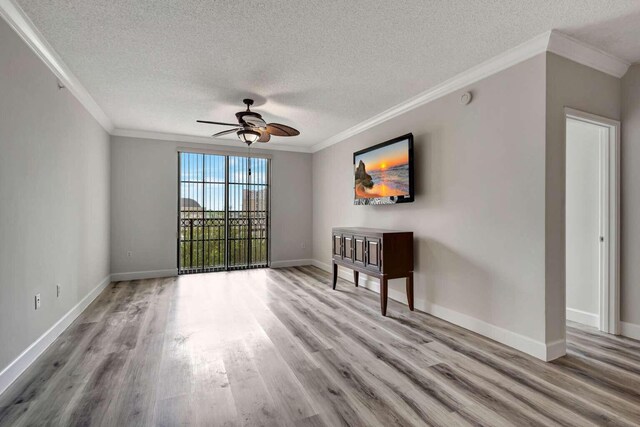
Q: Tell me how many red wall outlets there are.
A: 0